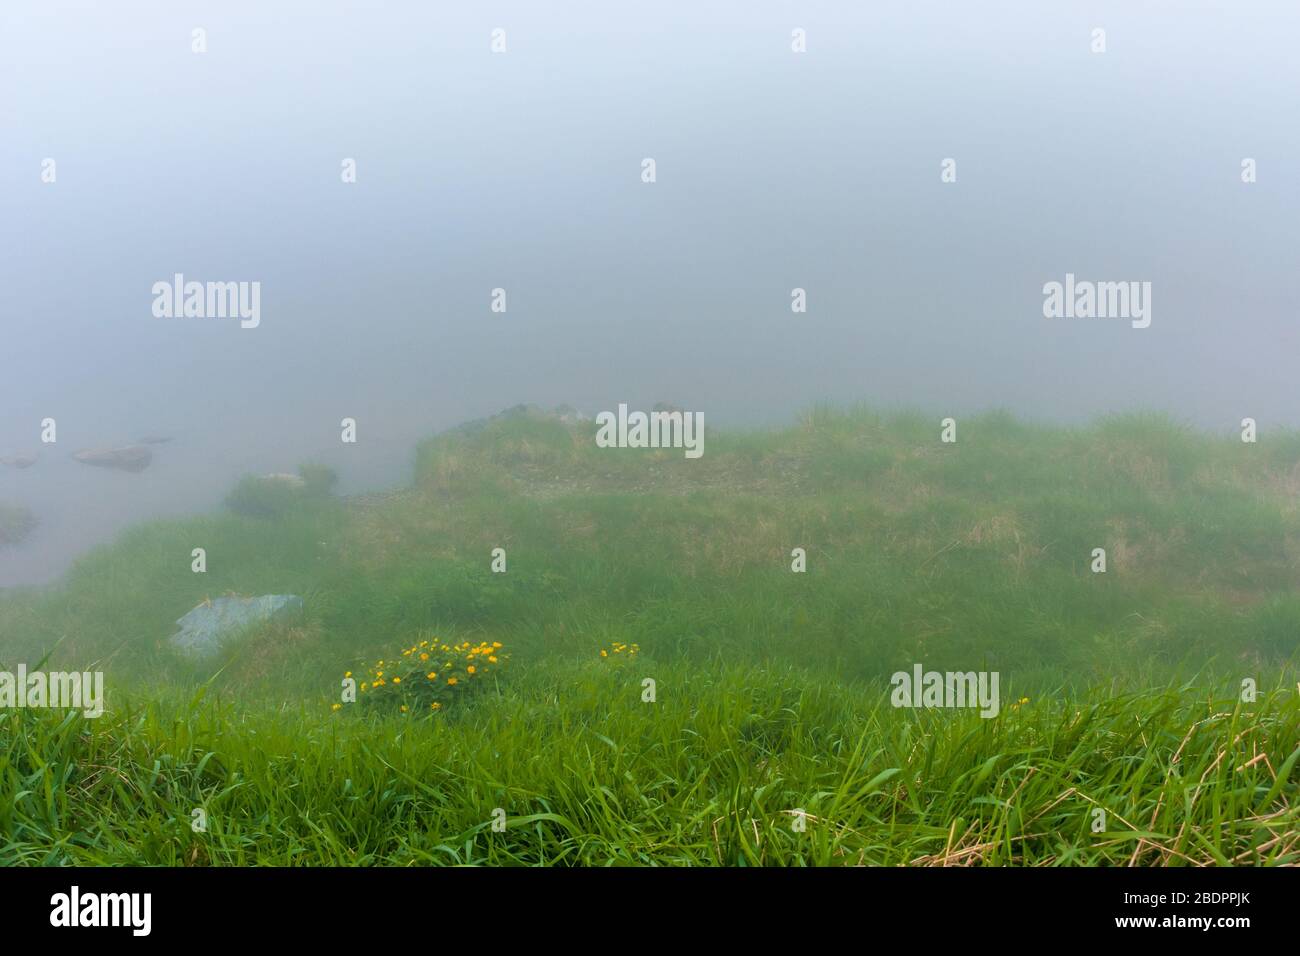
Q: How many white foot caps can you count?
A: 0